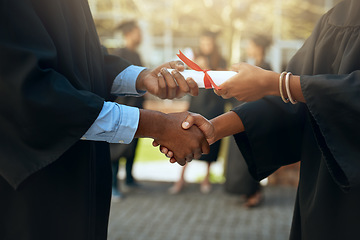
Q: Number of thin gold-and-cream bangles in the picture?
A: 2